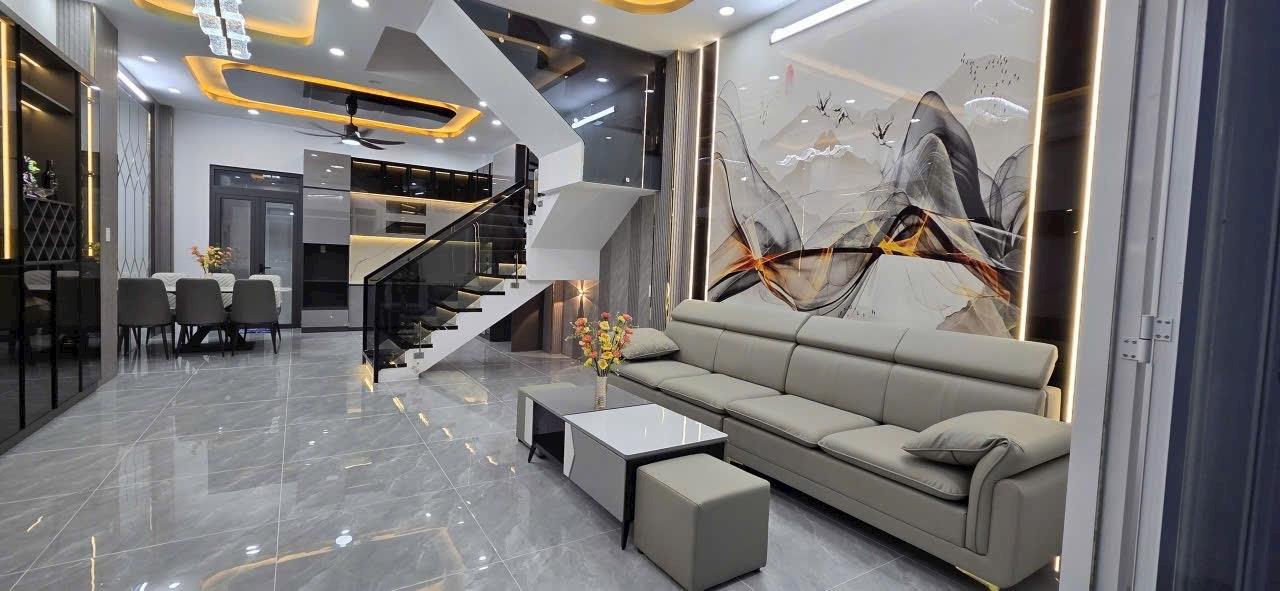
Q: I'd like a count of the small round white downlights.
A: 11